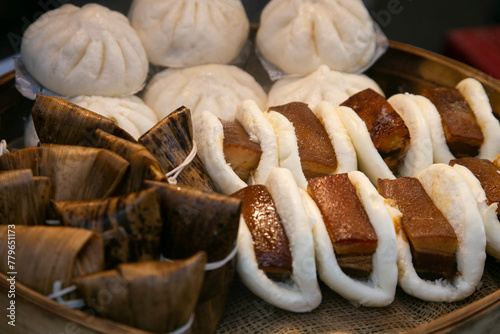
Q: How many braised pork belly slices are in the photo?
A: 8